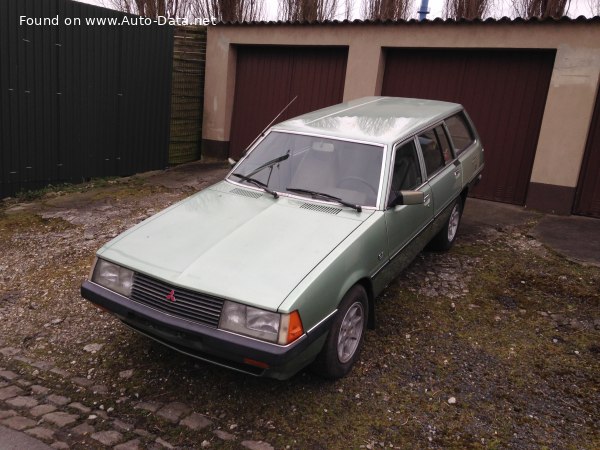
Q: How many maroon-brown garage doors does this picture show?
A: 3